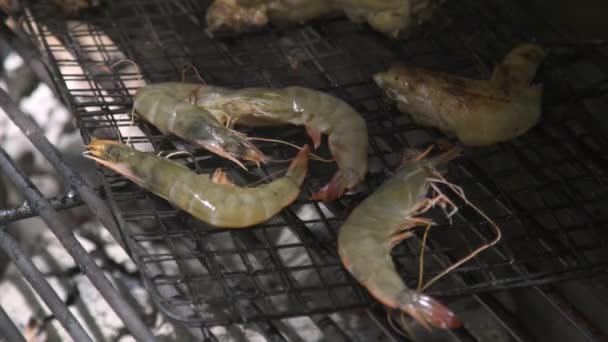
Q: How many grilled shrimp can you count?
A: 4